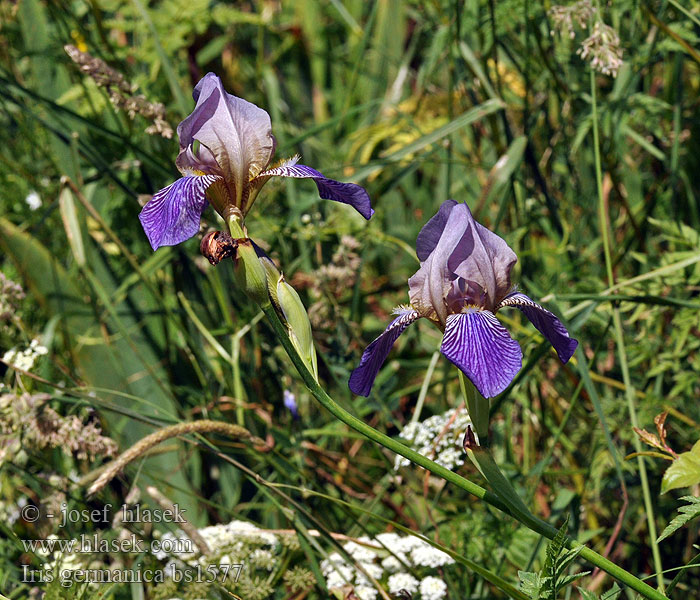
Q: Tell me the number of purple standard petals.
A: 6